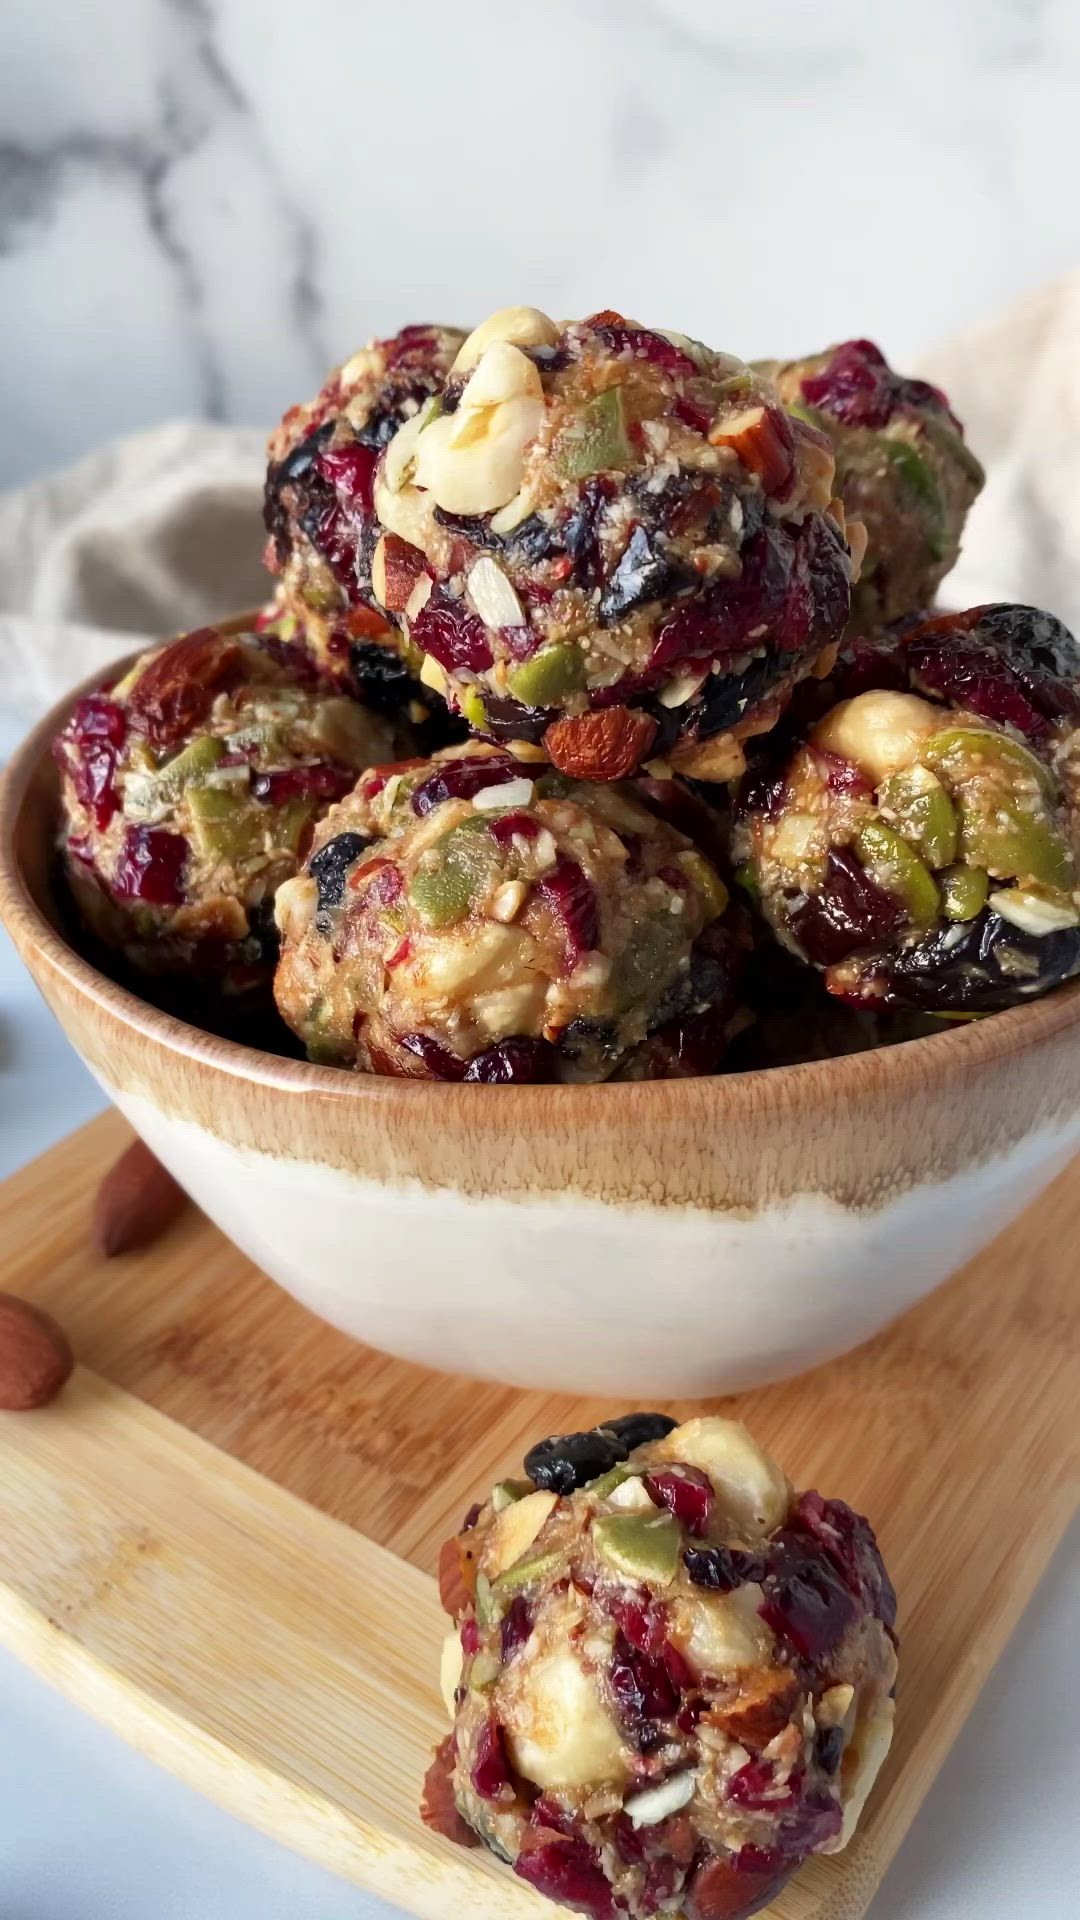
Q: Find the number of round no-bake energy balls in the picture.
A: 7